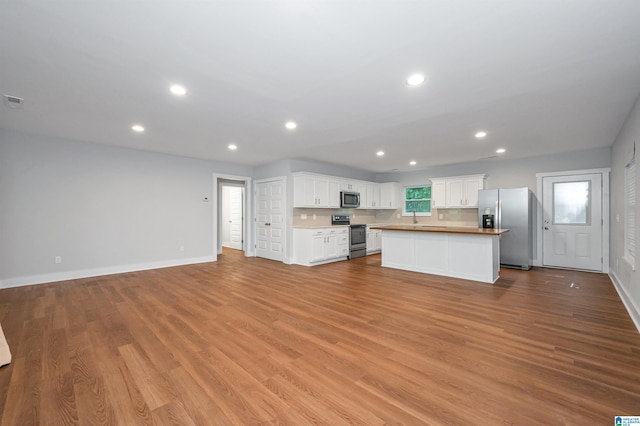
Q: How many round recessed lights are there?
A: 9